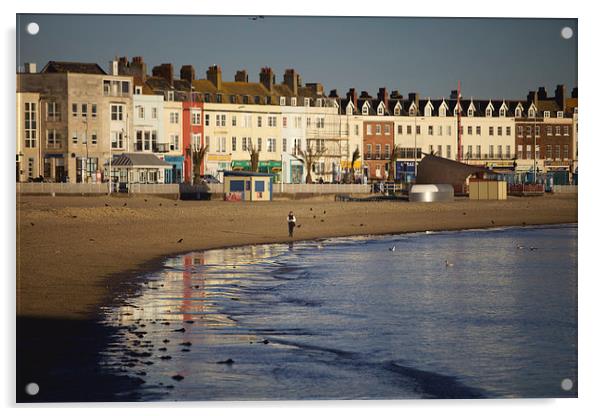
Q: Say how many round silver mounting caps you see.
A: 4